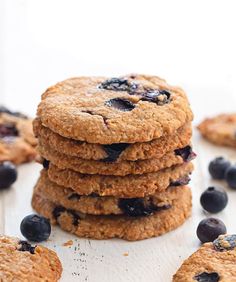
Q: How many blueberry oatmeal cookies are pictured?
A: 10